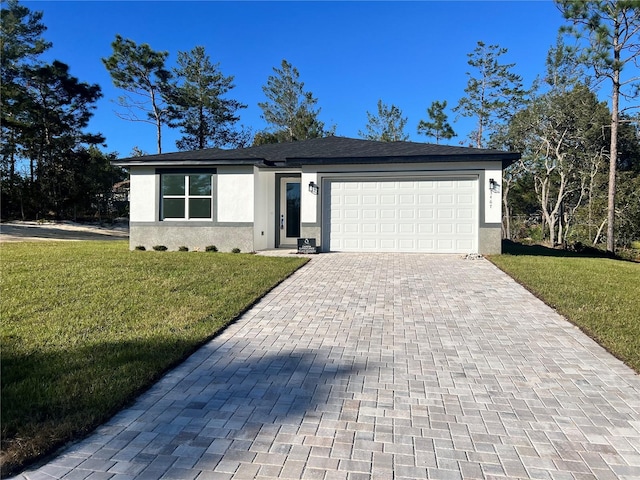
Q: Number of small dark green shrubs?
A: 5